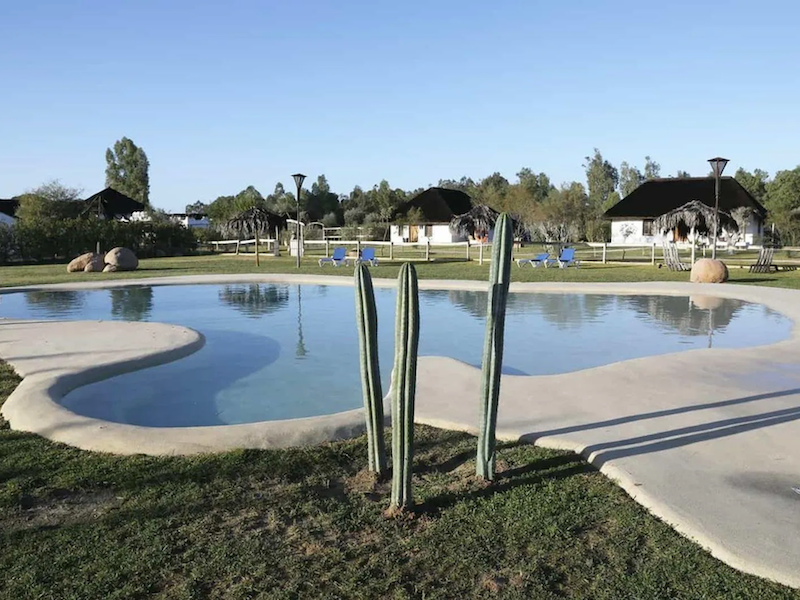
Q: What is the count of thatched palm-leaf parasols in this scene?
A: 3